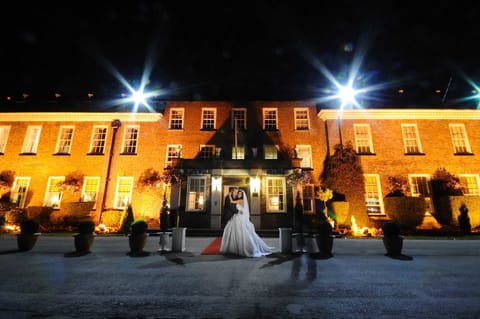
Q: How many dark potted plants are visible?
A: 5